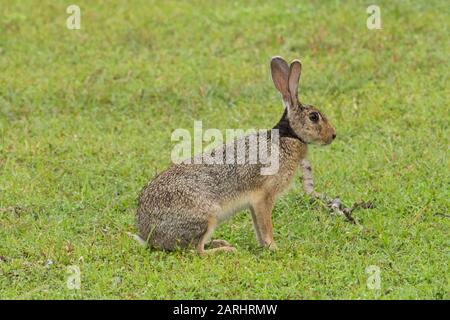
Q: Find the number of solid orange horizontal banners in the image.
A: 0